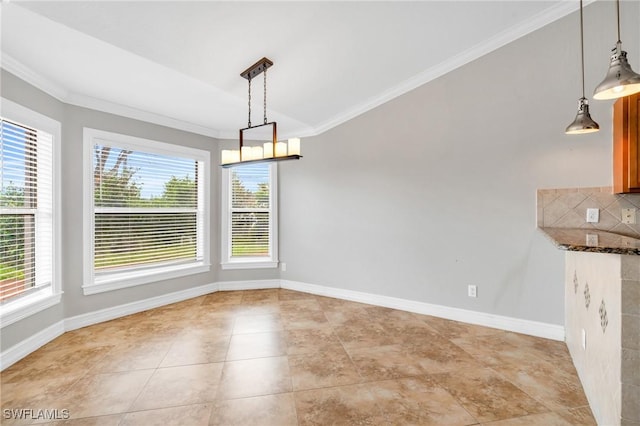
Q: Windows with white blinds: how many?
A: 3